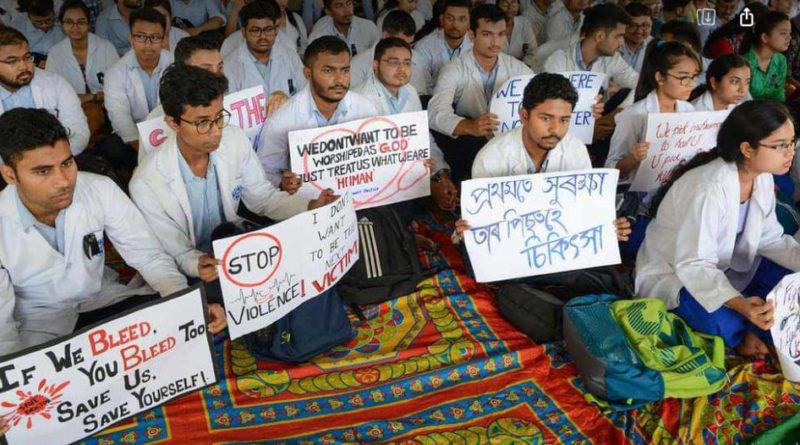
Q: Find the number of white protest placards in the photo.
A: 8